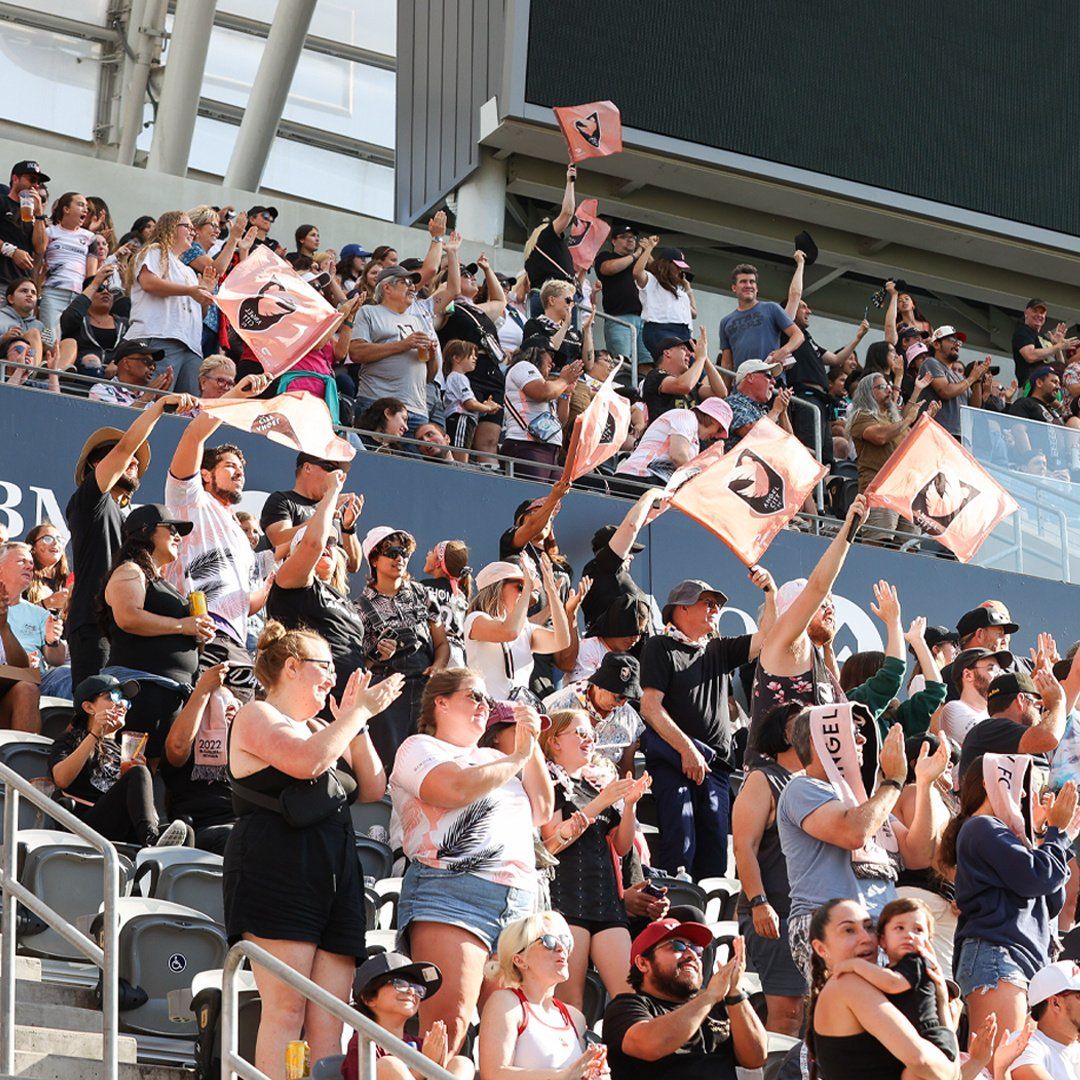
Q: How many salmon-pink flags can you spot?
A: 8